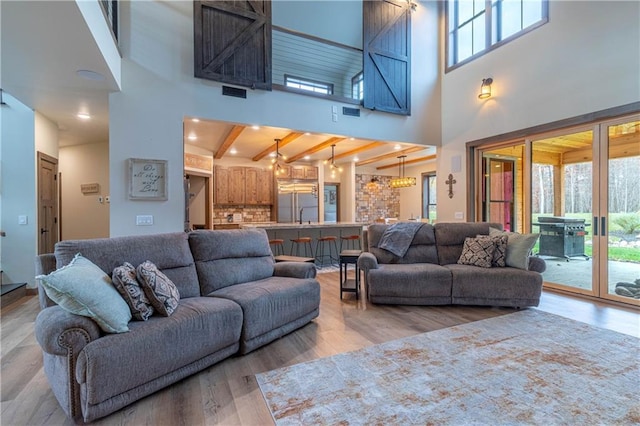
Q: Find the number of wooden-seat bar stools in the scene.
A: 4